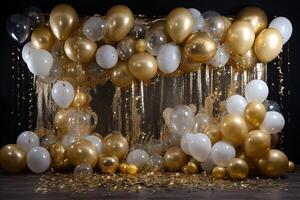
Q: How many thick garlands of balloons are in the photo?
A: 2